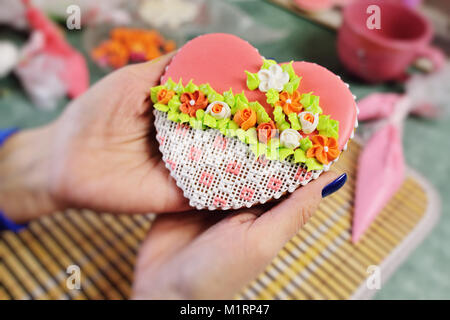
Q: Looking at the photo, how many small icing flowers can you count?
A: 10